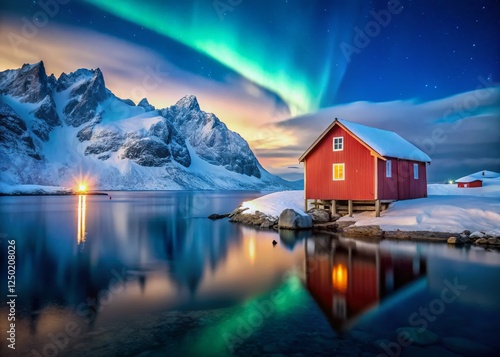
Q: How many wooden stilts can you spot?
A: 4